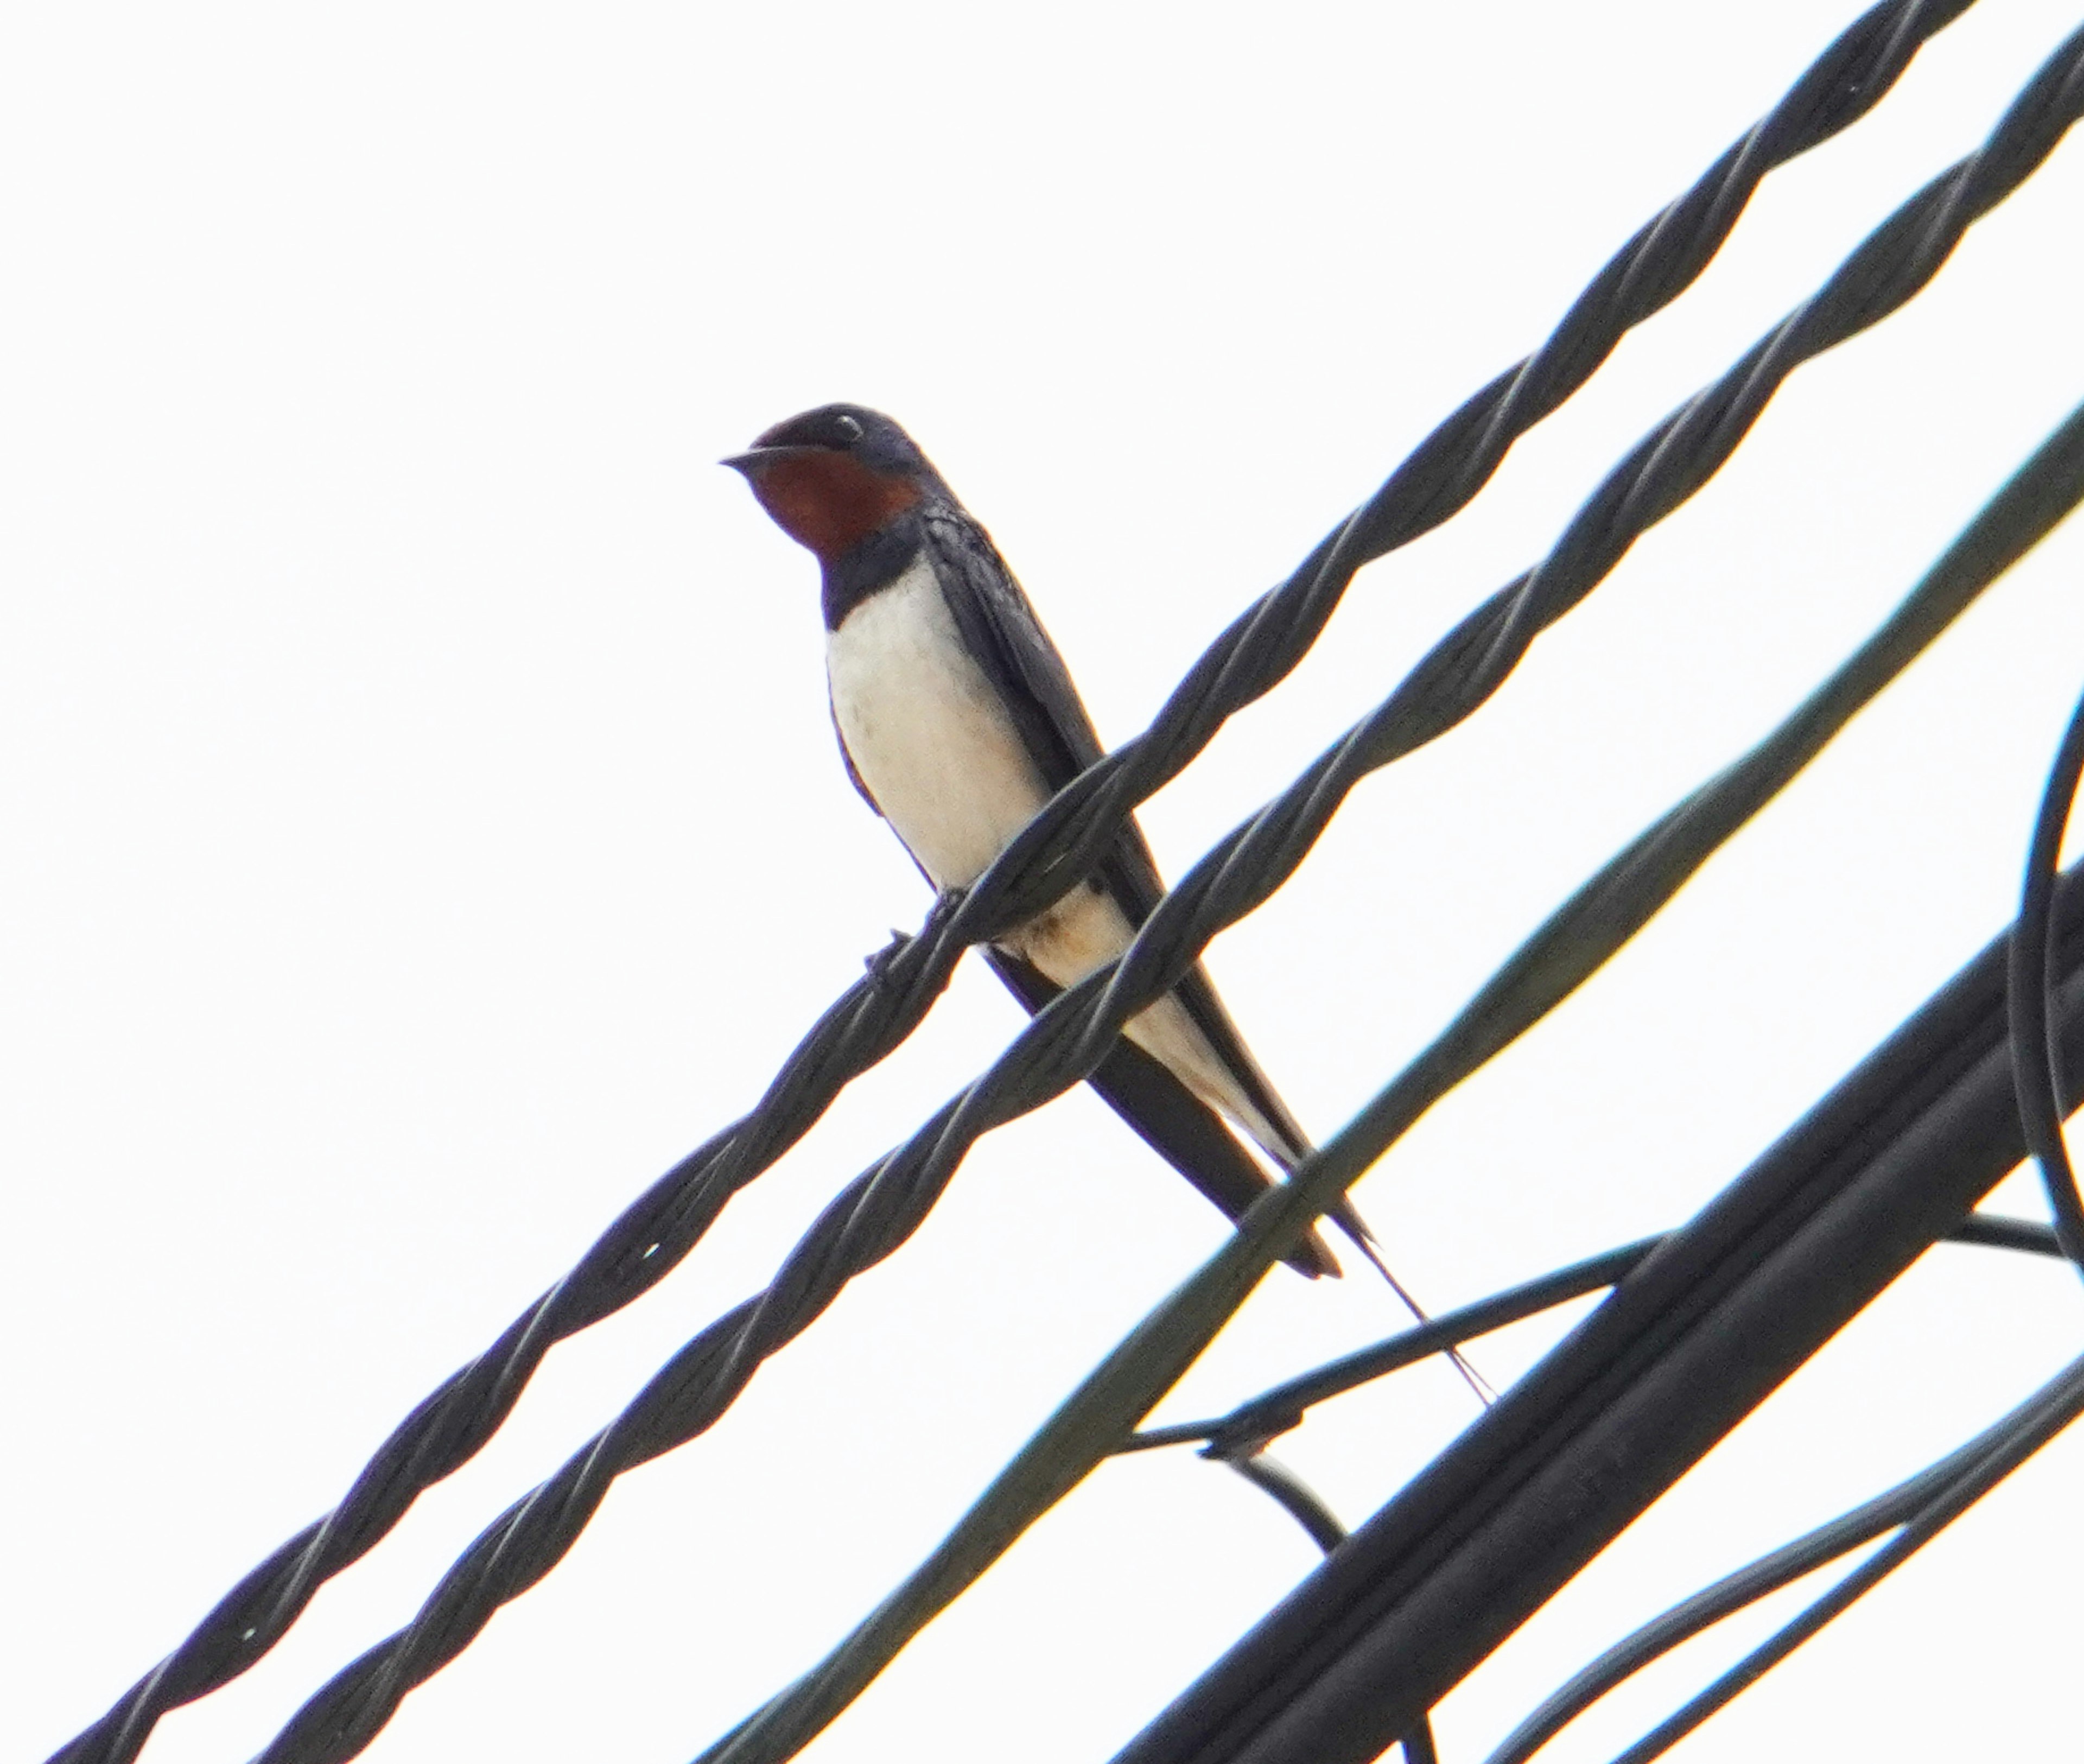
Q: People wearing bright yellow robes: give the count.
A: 0